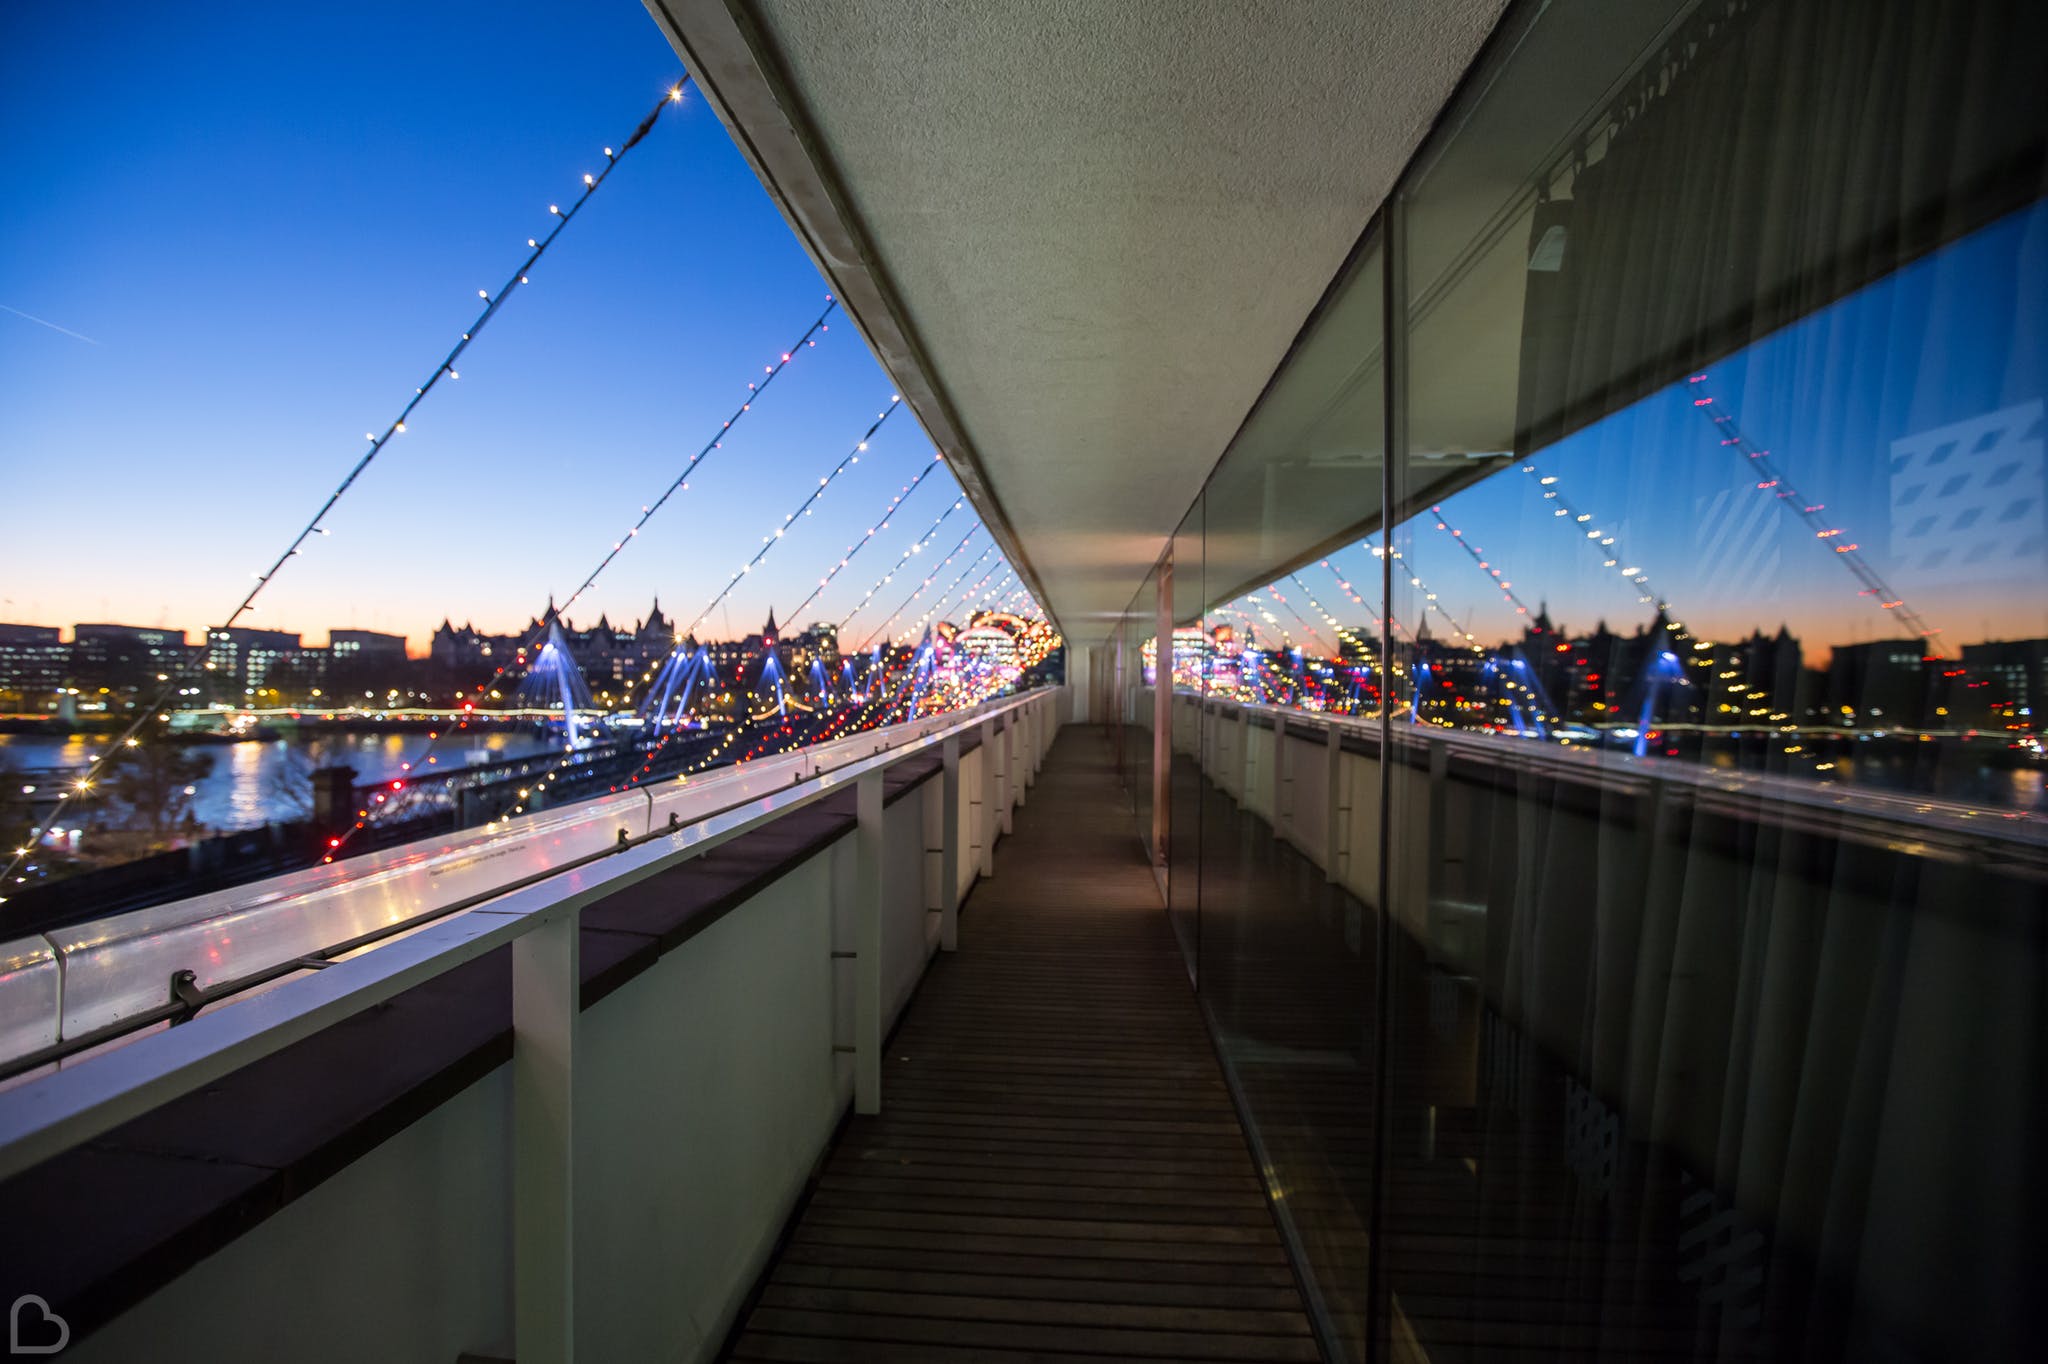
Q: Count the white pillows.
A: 0